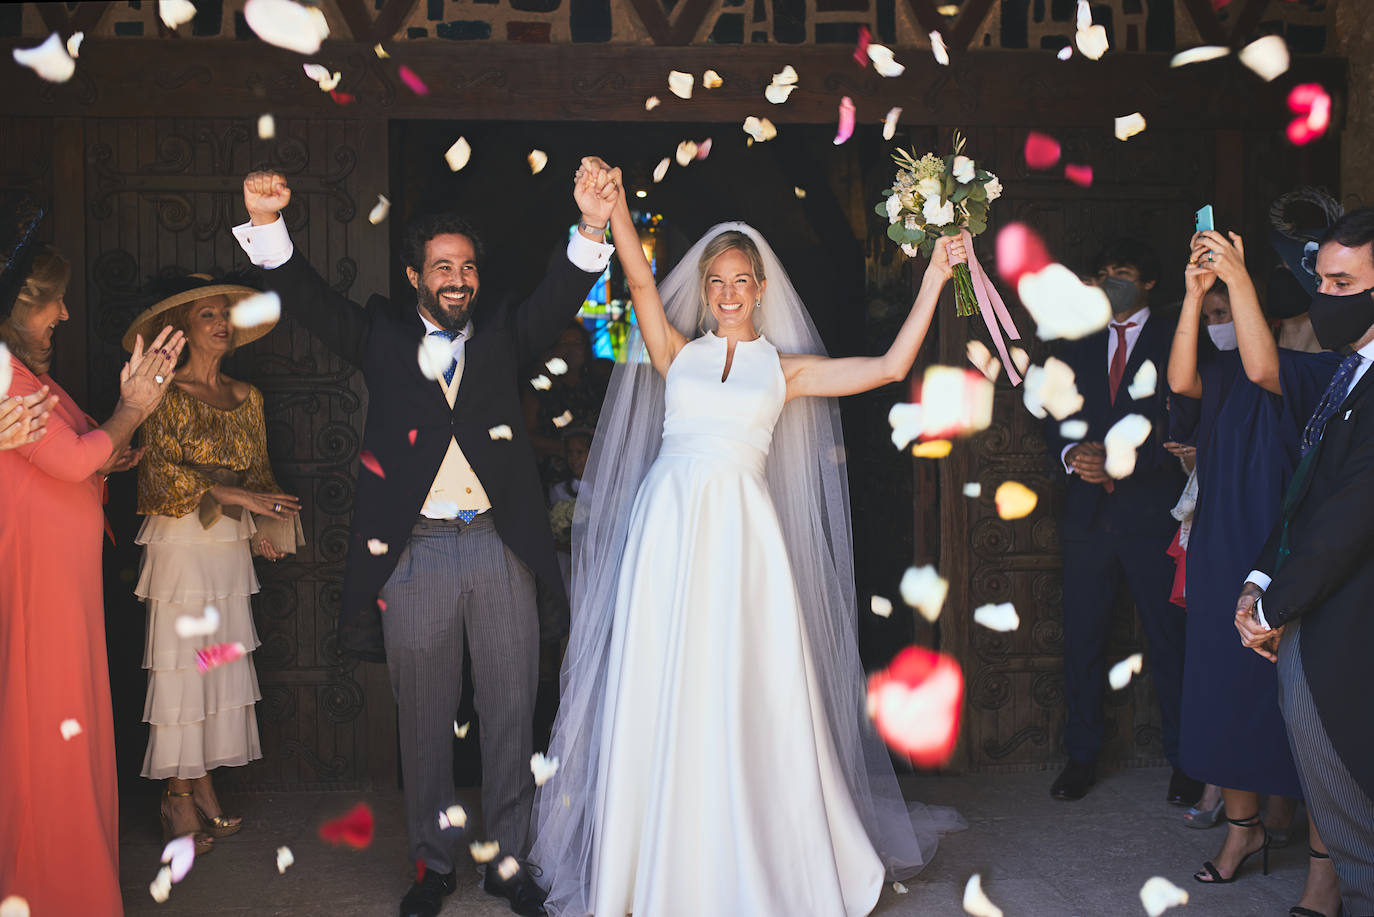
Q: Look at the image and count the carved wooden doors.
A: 2